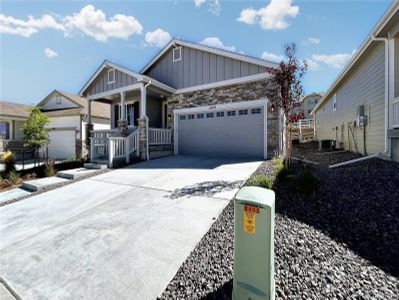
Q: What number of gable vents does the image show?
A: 3